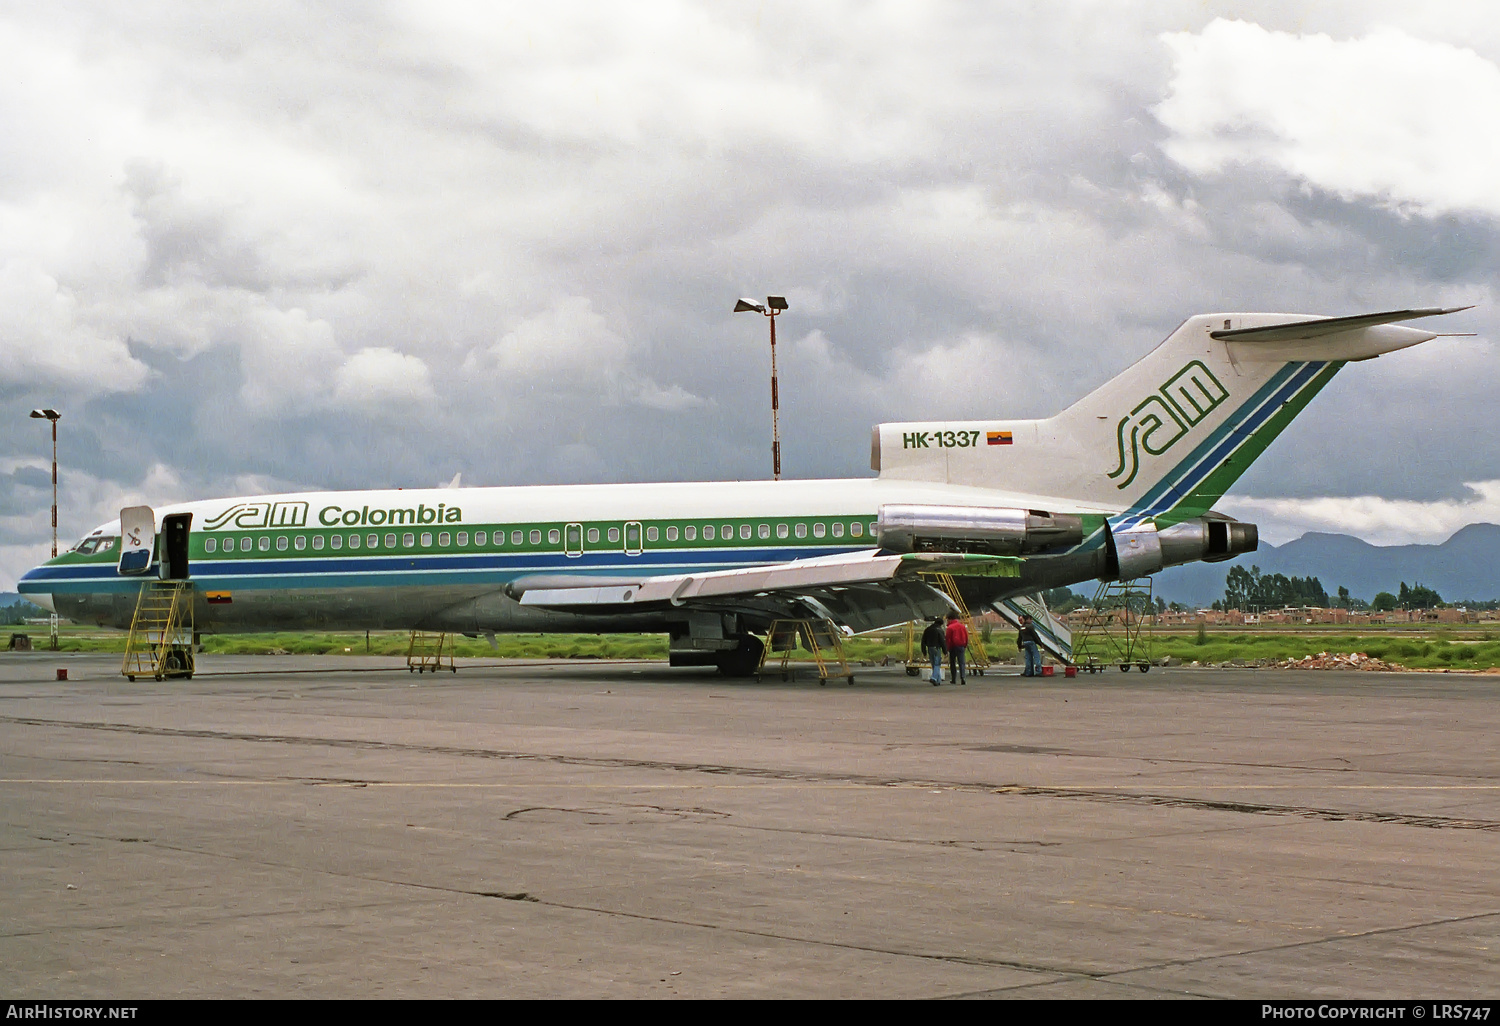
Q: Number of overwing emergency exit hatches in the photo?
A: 2